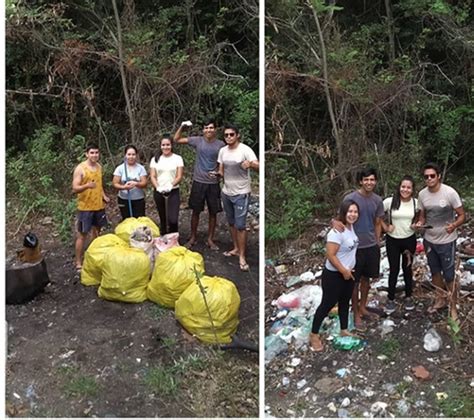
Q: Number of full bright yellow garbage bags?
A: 5